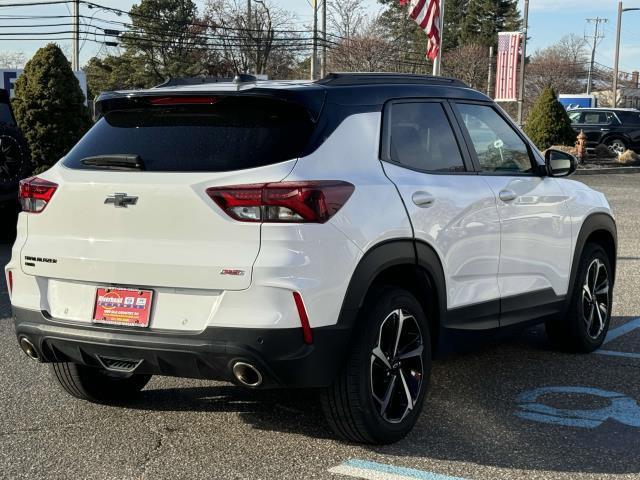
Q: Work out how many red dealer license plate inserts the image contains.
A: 1